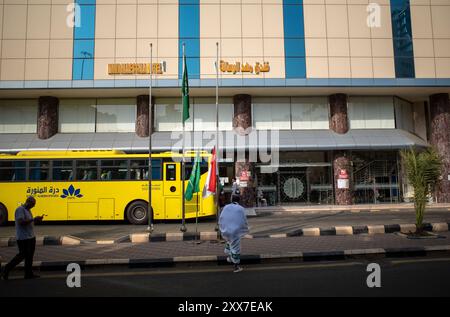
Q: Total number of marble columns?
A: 5